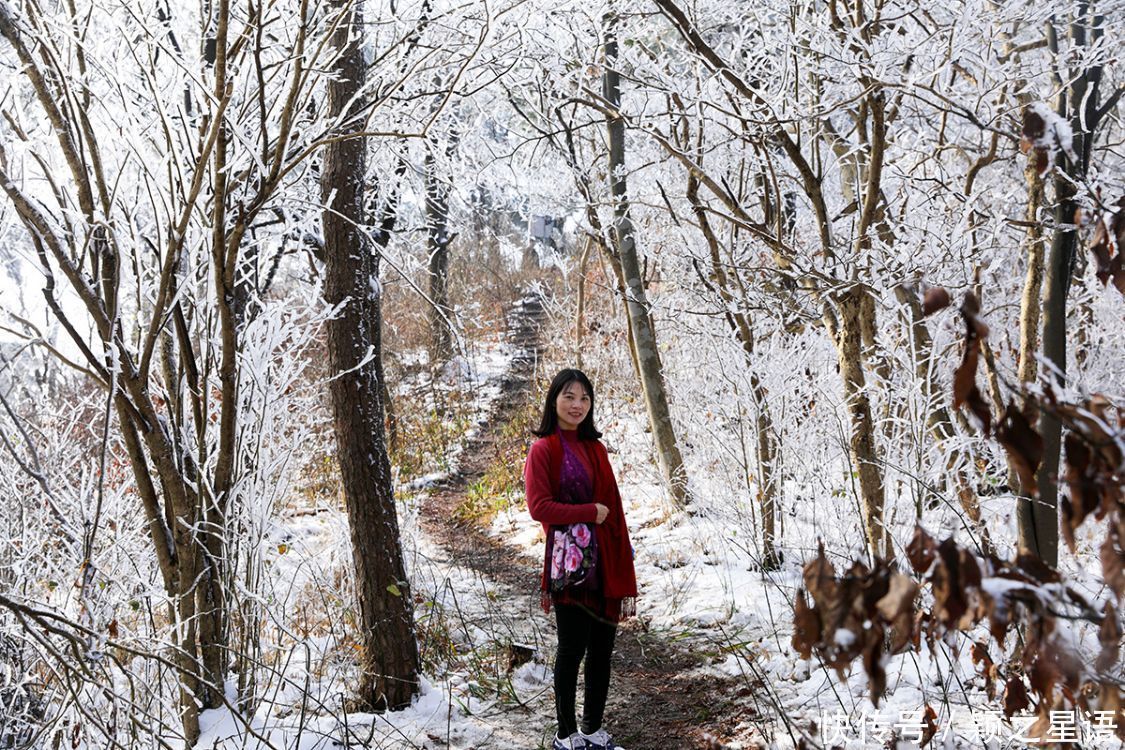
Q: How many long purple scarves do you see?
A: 1